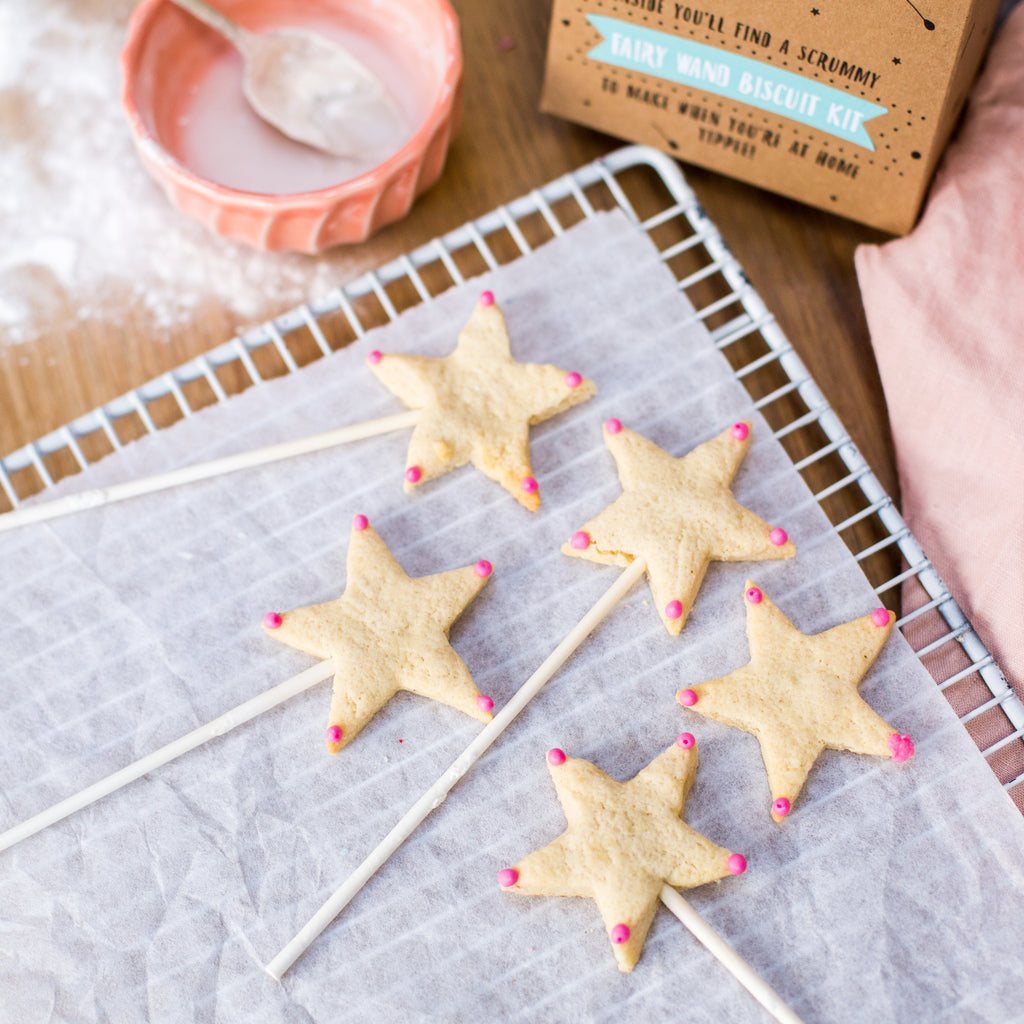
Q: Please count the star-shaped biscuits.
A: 5